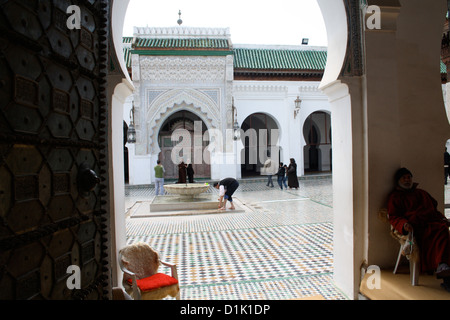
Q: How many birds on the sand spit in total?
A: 0